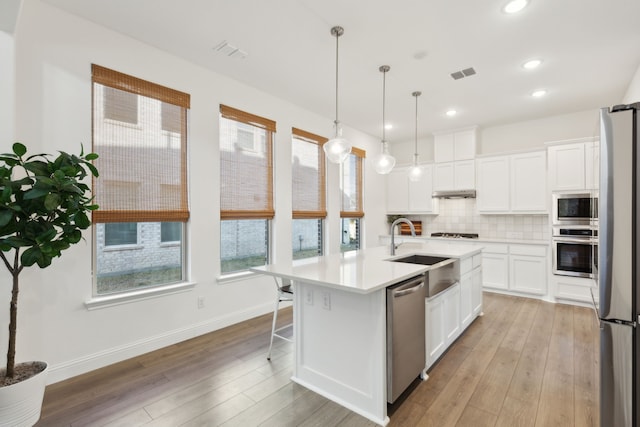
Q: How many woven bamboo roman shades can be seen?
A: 4